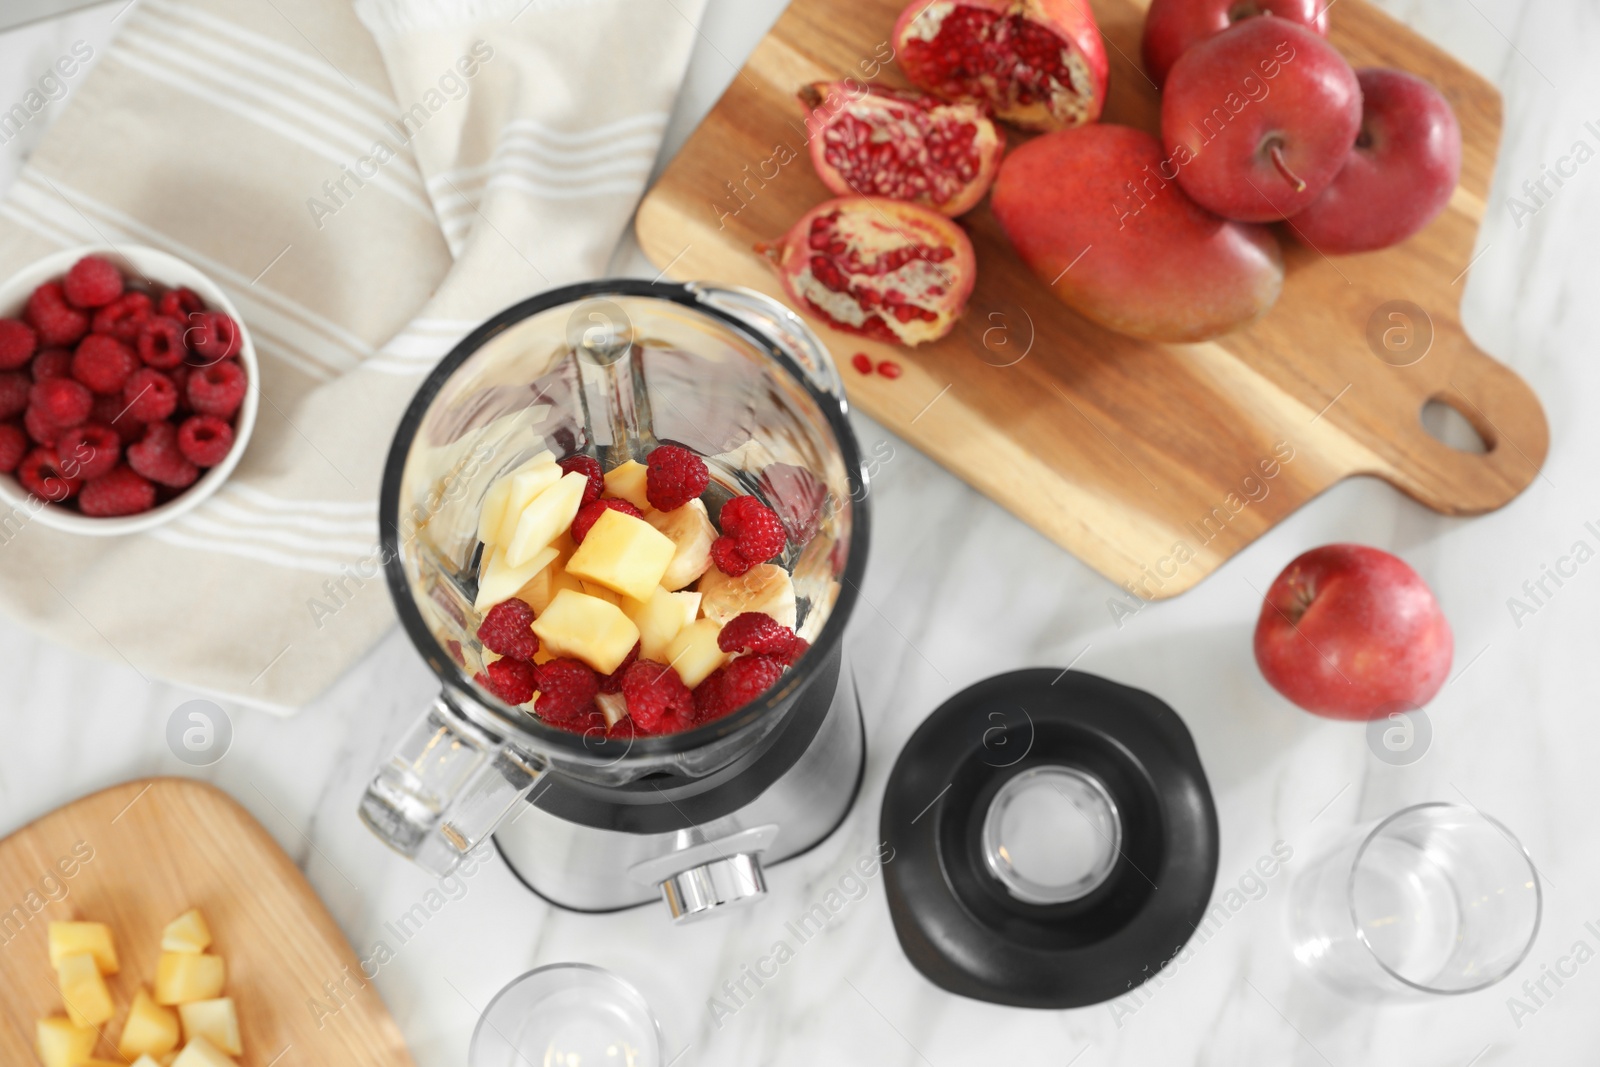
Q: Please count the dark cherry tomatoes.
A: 0